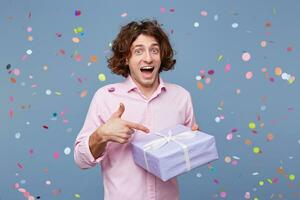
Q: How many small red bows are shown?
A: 0